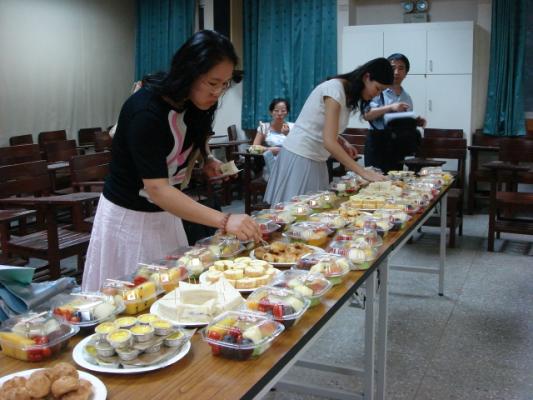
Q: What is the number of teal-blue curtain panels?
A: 3